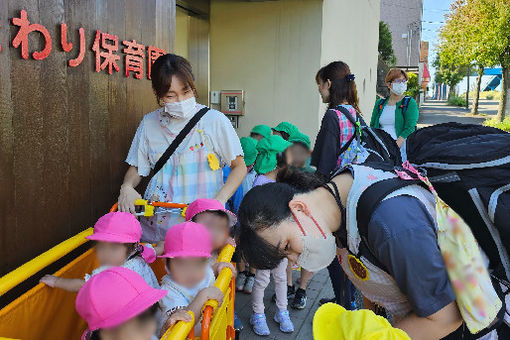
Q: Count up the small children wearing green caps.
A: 5